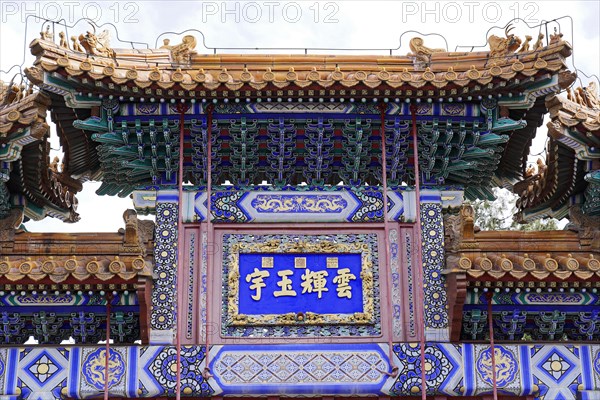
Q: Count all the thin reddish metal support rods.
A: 6